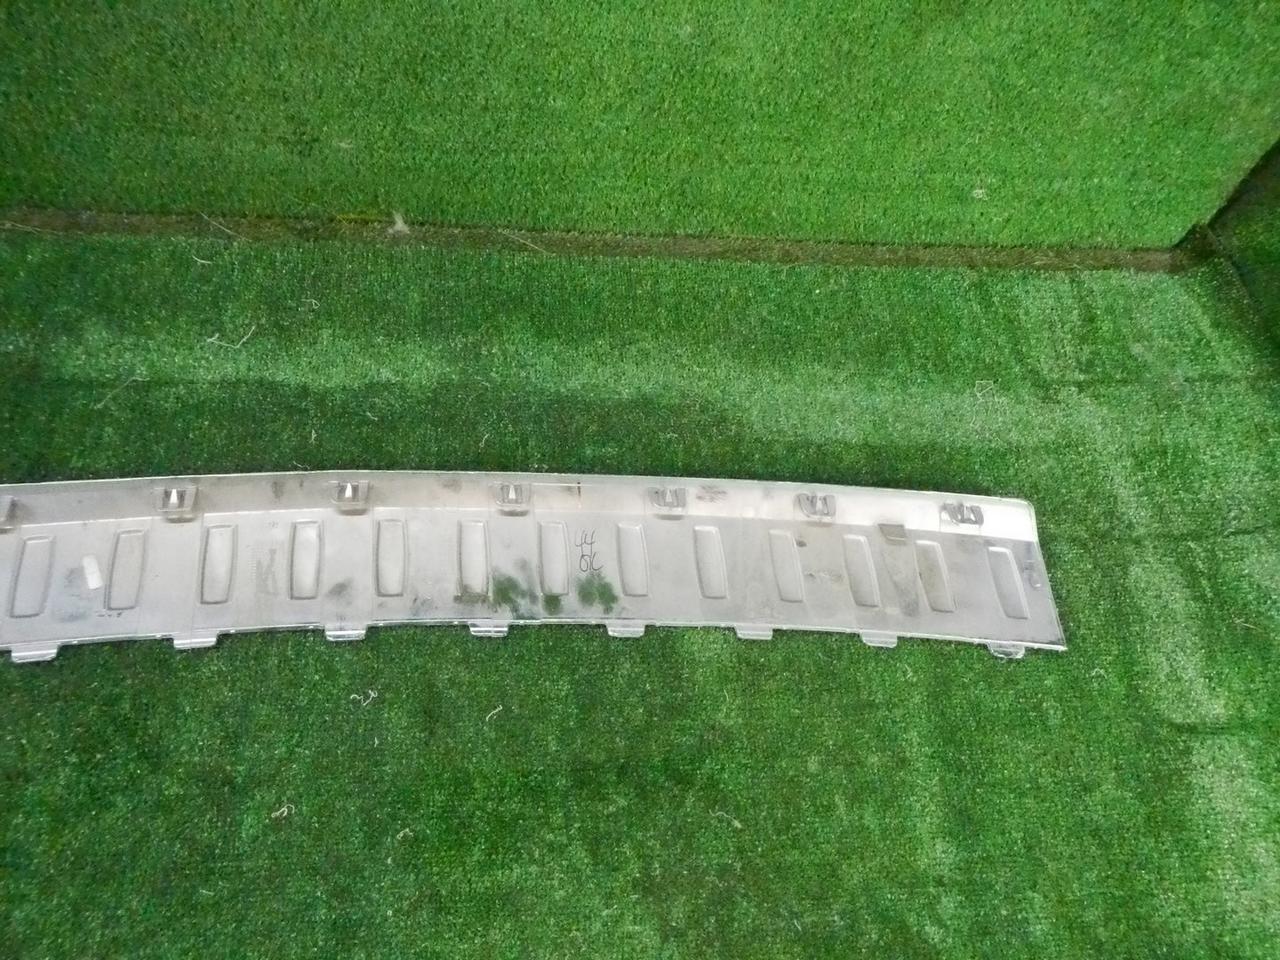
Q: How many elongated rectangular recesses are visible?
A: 13